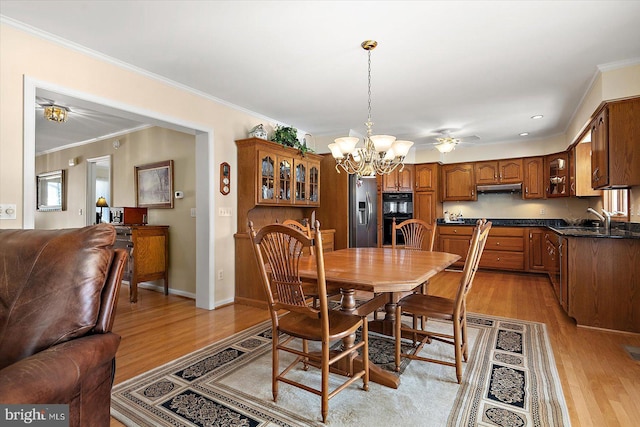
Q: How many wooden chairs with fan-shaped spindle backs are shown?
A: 4